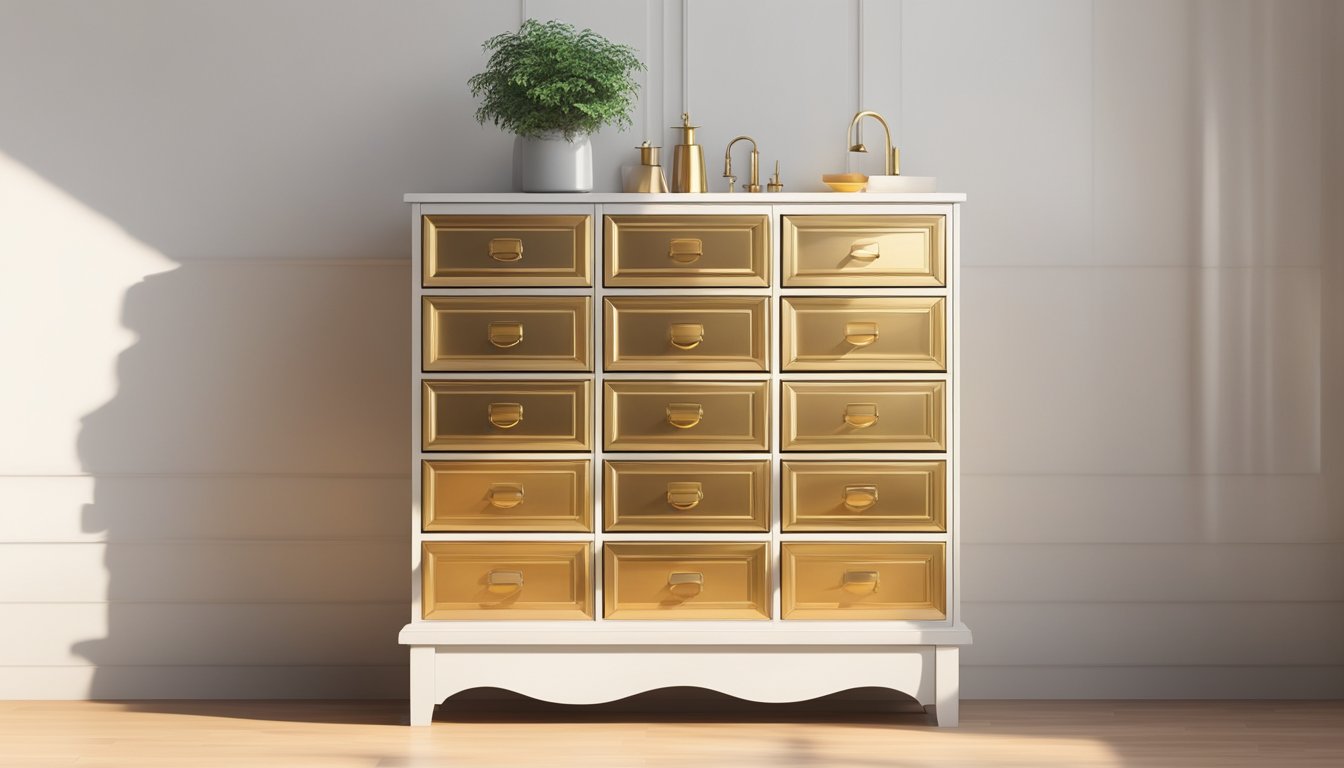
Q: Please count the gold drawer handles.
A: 15